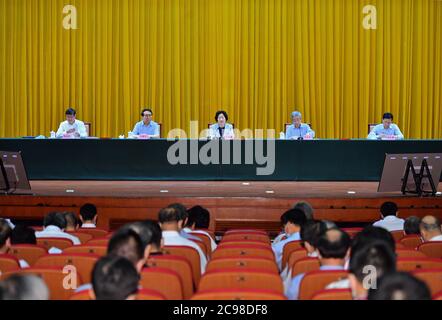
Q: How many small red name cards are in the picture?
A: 5